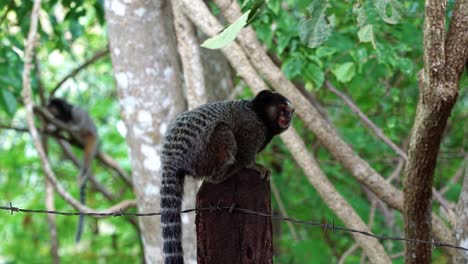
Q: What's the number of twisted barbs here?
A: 5